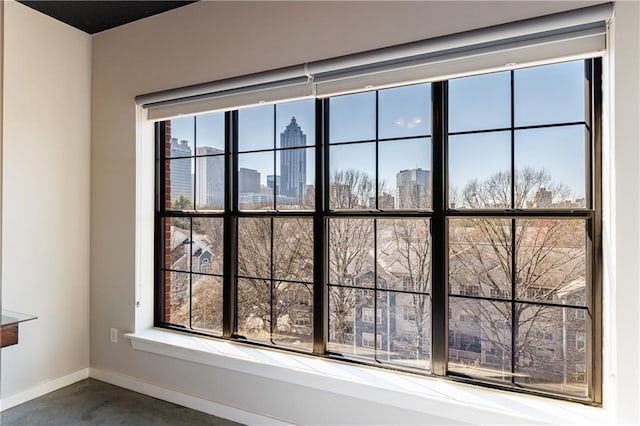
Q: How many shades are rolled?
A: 2